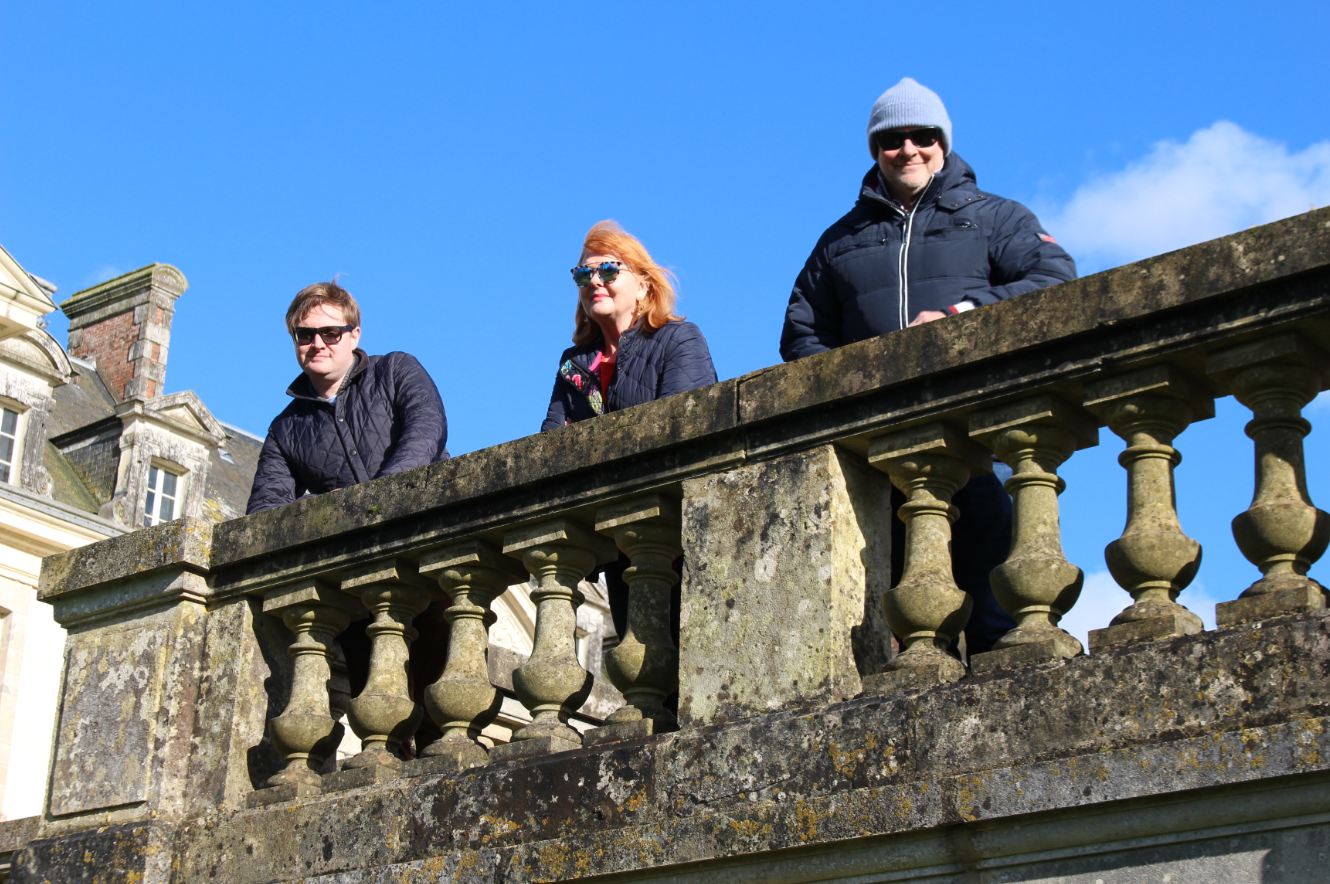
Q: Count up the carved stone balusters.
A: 9